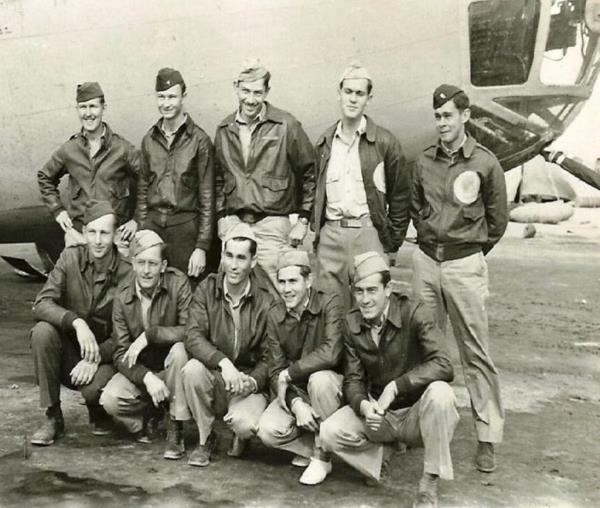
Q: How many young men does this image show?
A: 10